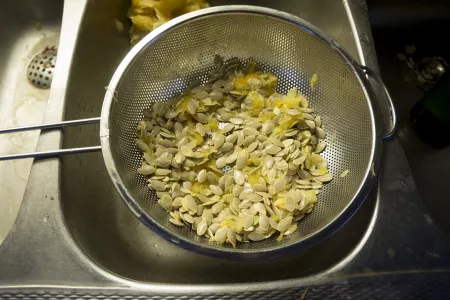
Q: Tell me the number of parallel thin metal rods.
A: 2